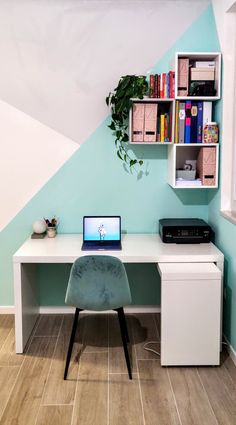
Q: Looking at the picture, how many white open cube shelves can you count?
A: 3